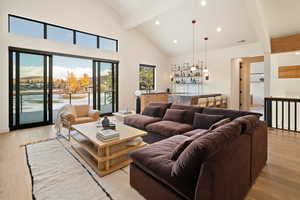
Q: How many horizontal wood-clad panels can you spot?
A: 2